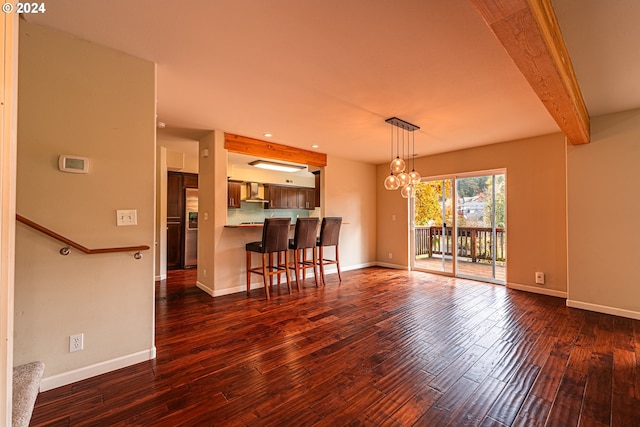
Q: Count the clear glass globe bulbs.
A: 5